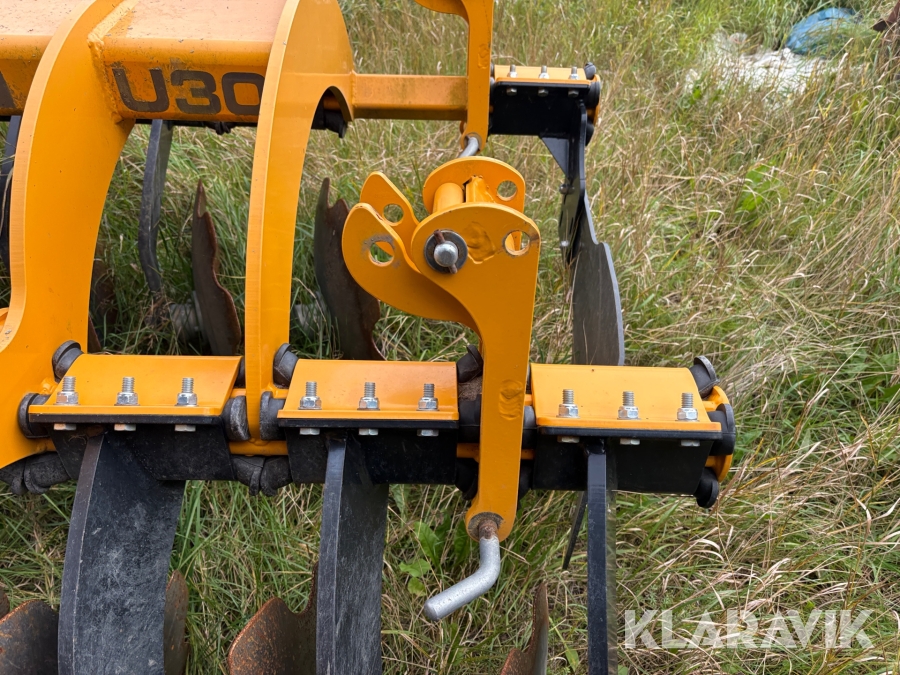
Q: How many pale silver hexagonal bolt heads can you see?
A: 12